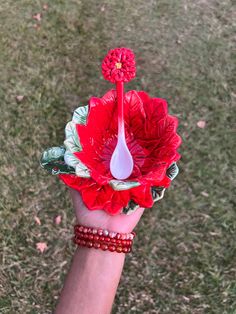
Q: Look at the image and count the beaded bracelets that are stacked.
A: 3